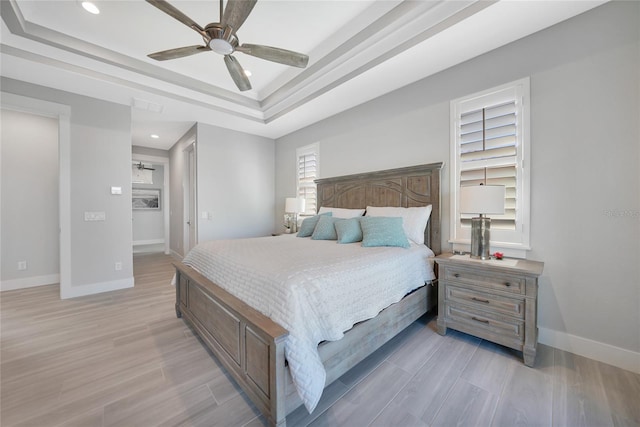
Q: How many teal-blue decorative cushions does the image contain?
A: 4